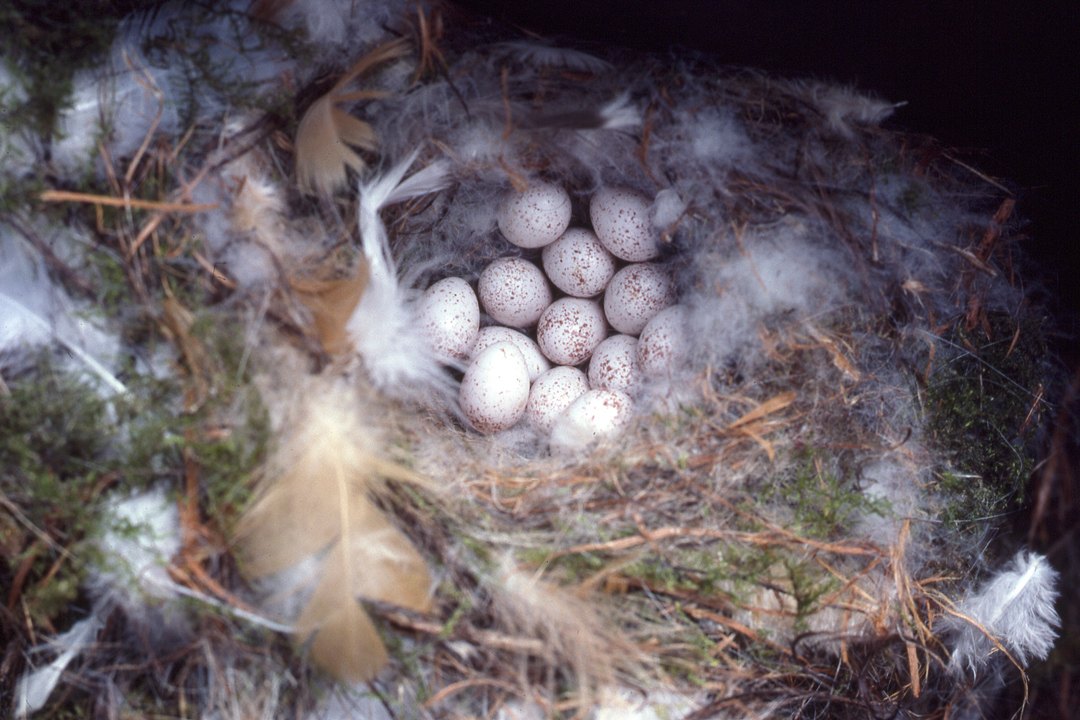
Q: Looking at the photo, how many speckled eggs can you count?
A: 13